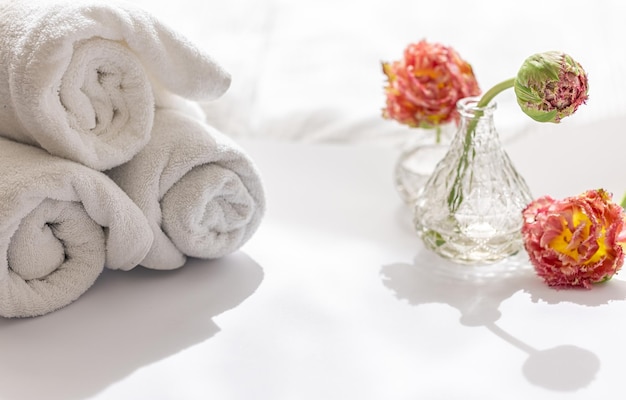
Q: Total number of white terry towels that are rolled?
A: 3